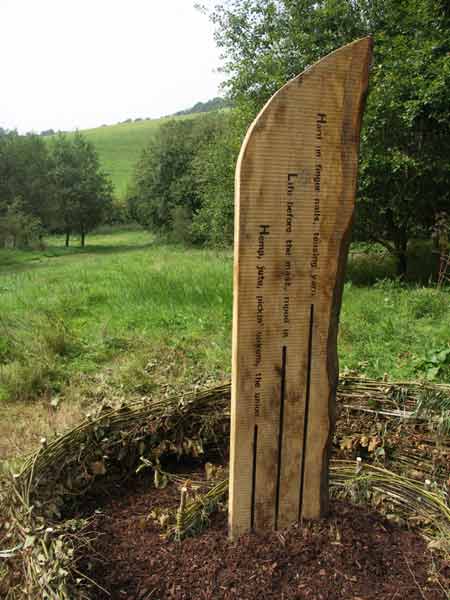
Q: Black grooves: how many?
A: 3